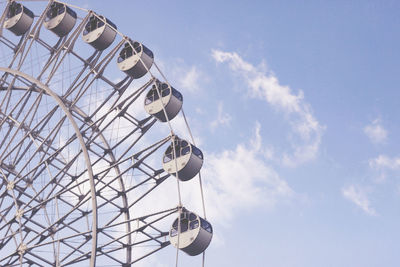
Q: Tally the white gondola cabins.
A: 7